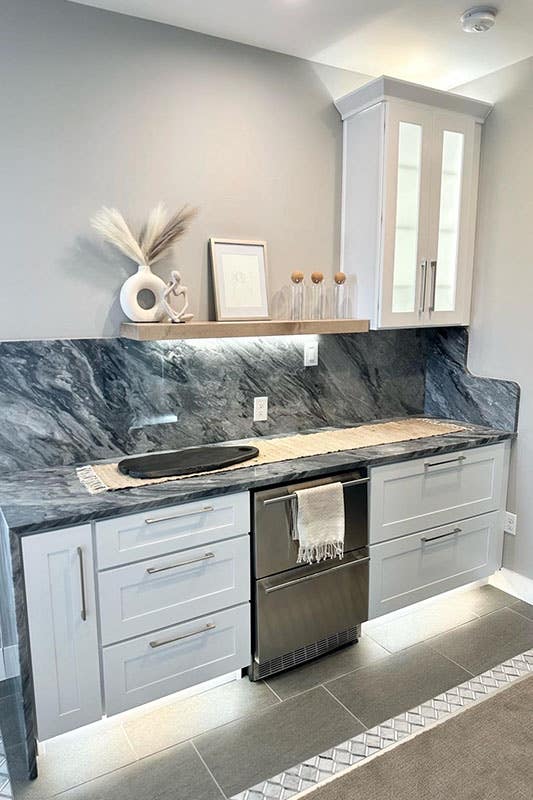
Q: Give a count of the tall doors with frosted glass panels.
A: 2